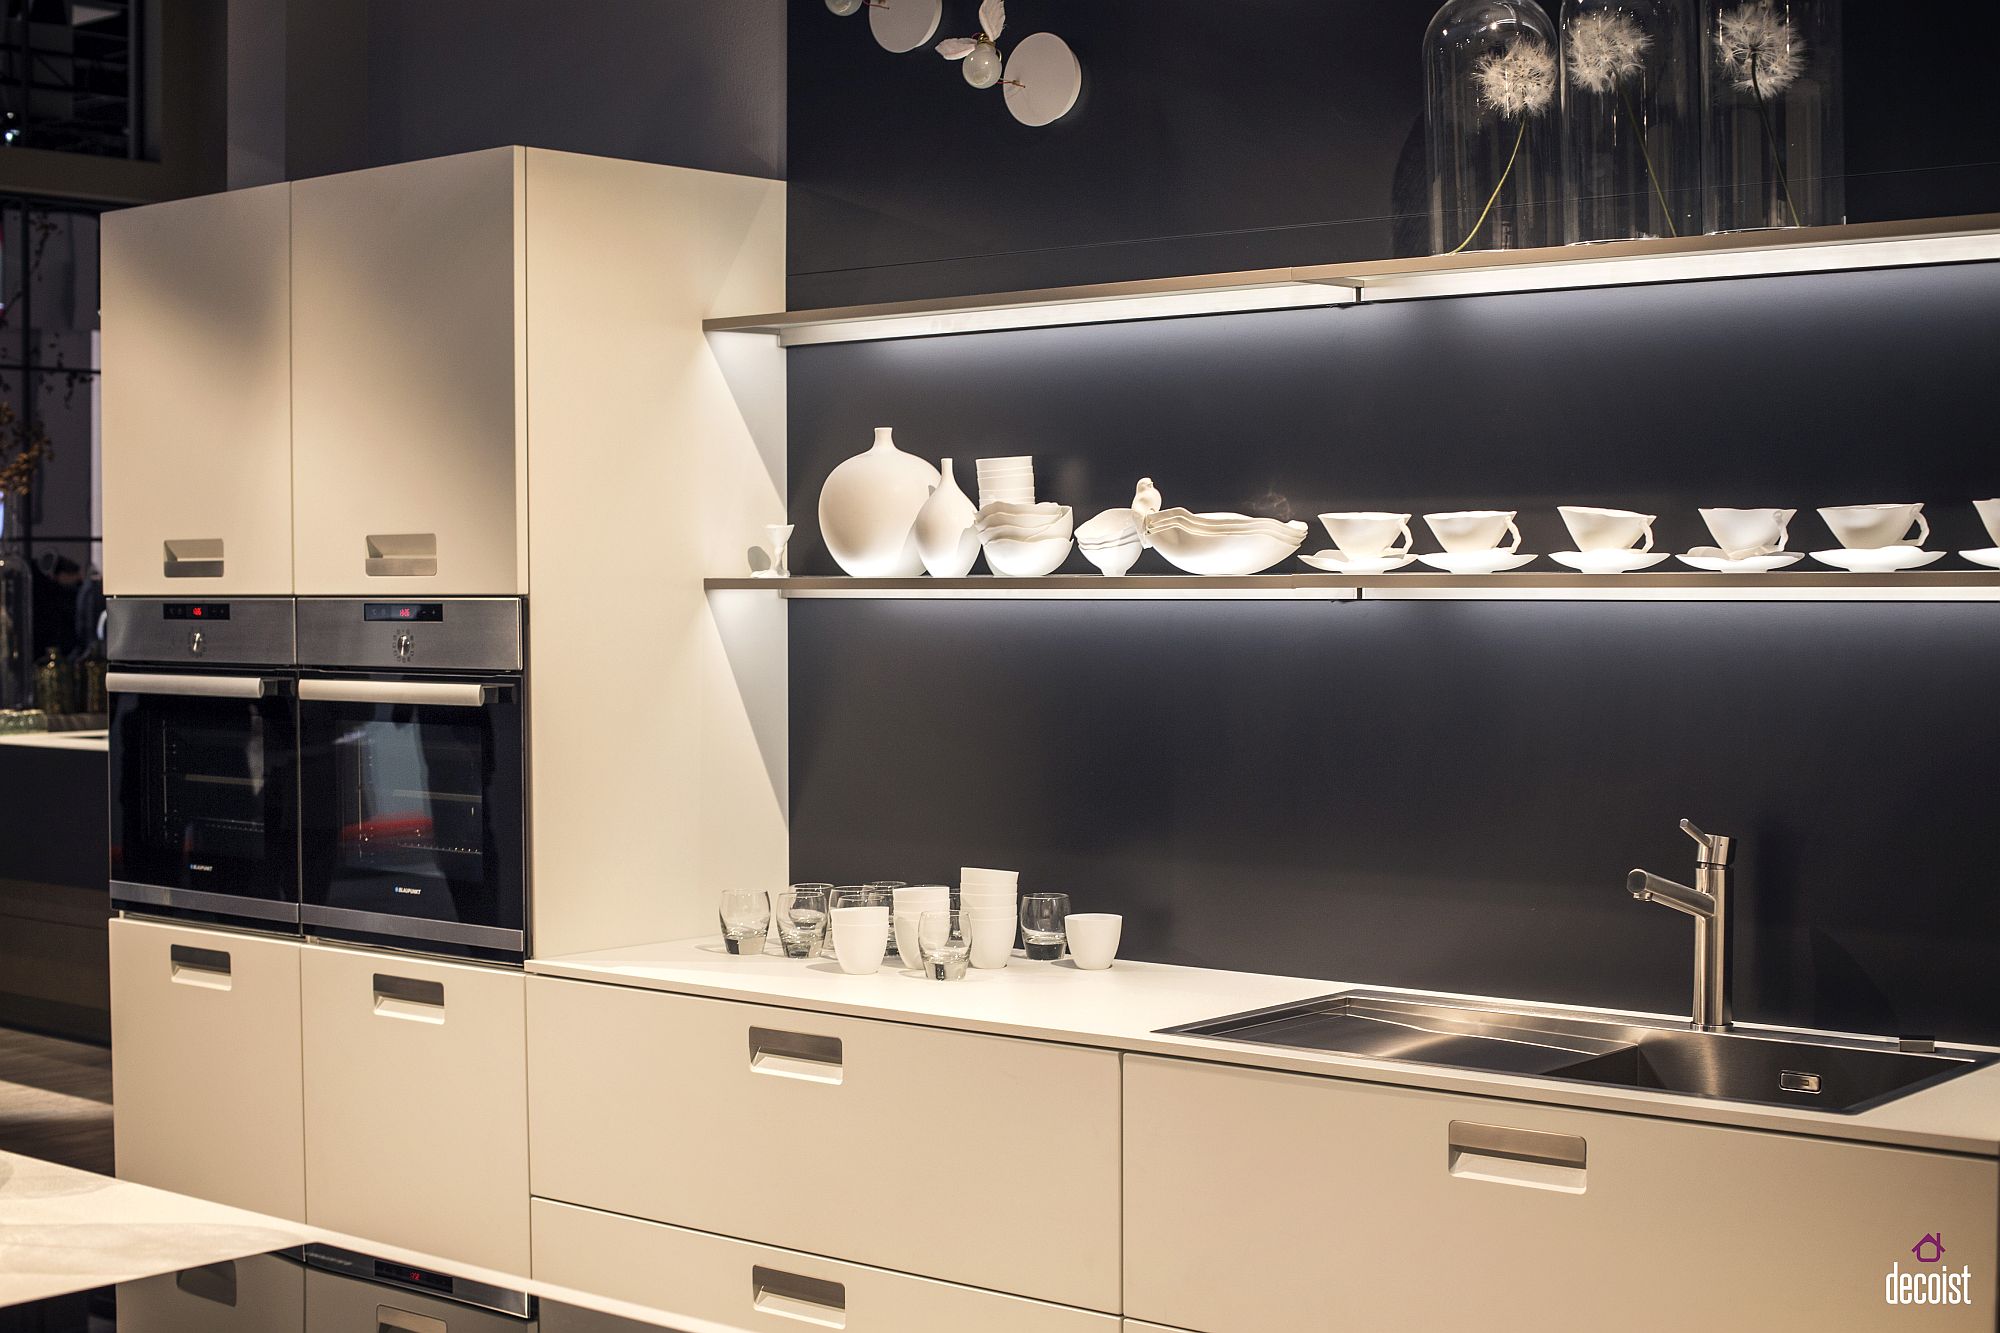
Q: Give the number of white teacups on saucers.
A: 6